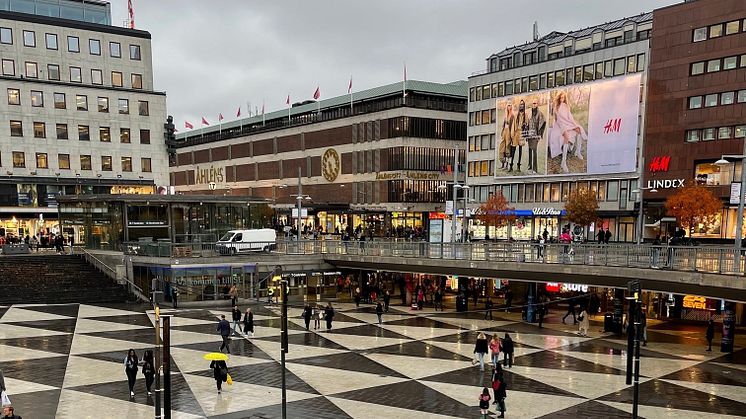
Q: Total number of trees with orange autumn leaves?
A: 3